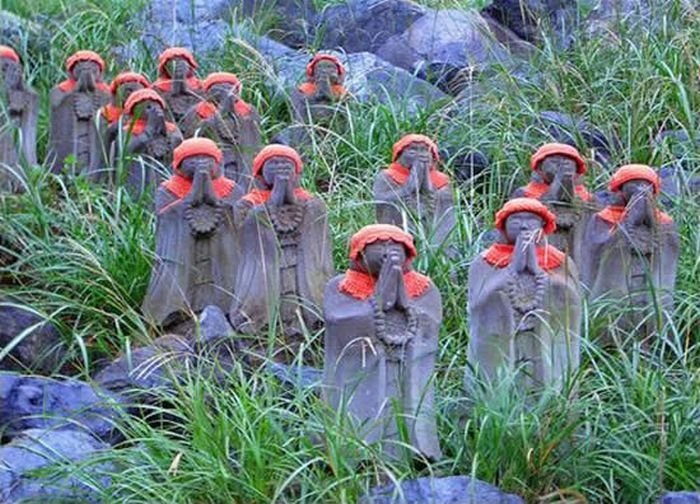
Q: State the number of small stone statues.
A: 14